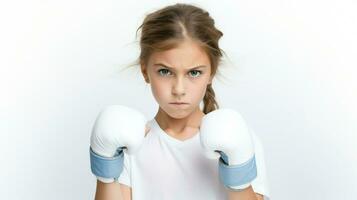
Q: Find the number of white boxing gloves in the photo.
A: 2